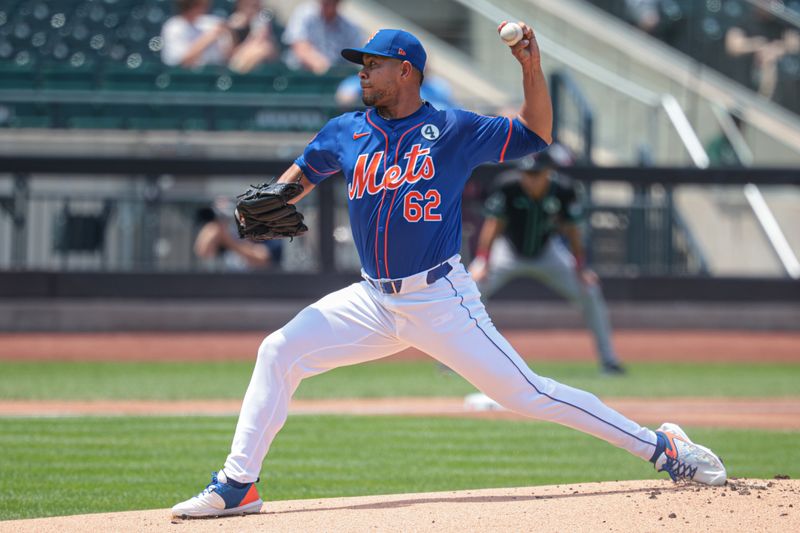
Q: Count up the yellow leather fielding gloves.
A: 0